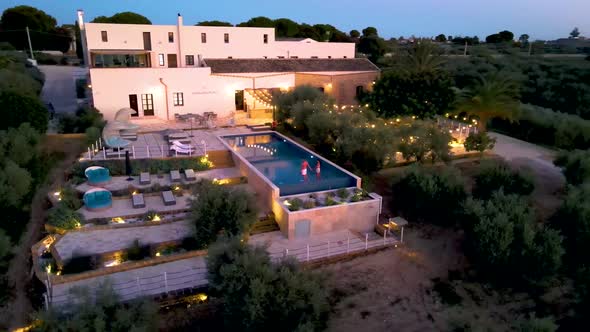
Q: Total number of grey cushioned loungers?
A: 5